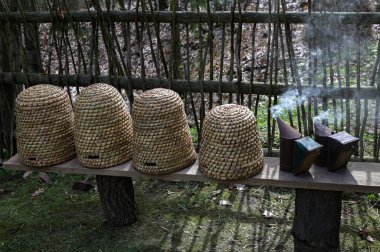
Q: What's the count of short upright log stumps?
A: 2